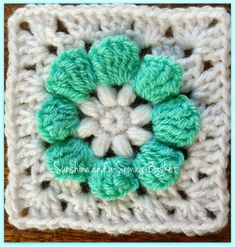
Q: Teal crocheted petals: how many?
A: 8